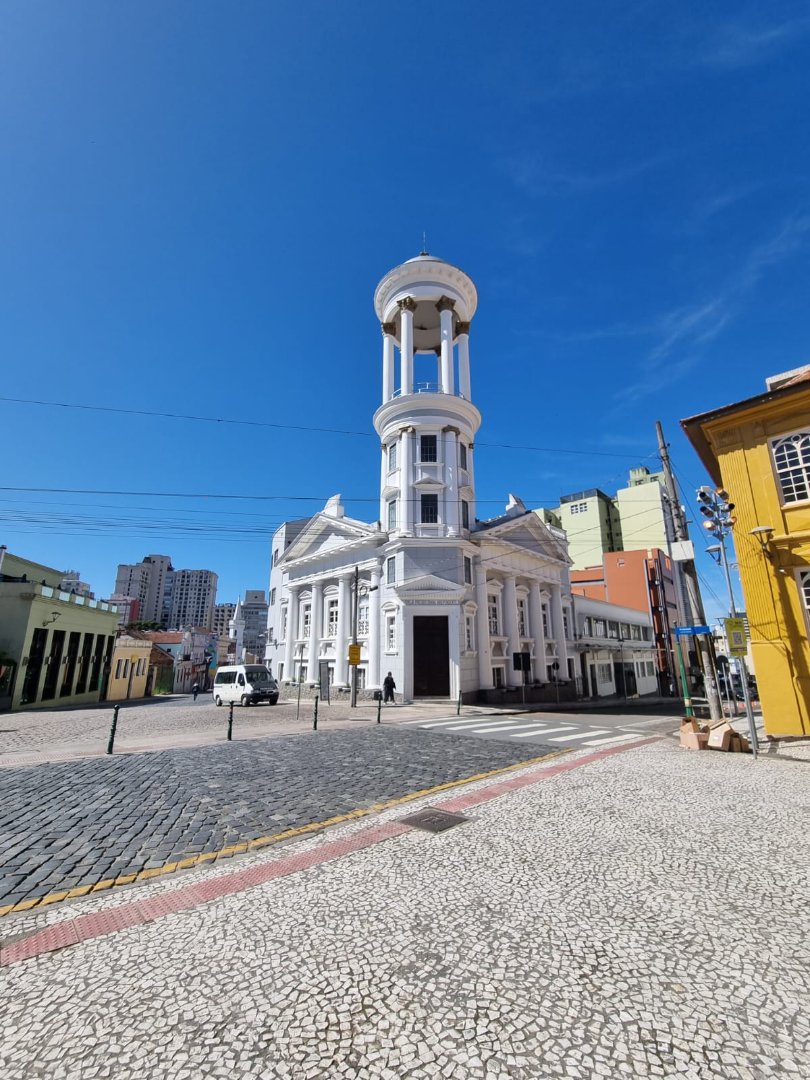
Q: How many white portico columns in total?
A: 8